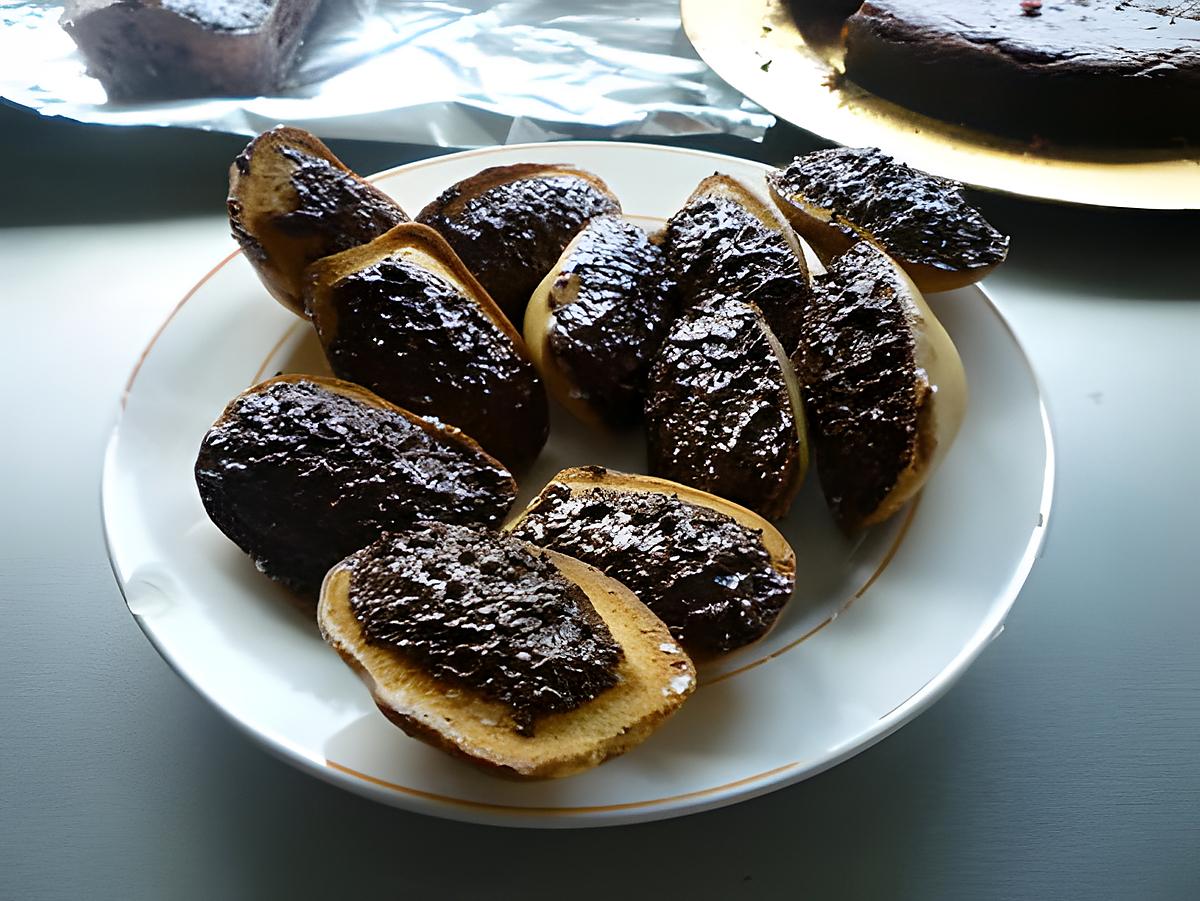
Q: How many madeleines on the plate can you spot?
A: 11